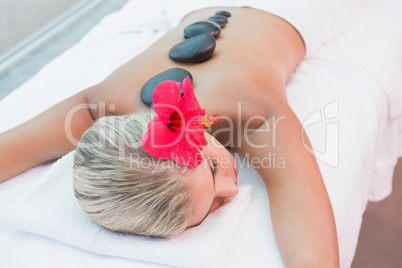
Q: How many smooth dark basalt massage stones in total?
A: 6